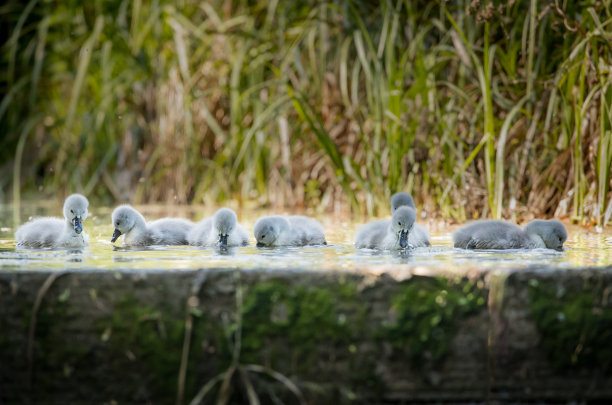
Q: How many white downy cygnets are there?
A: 7